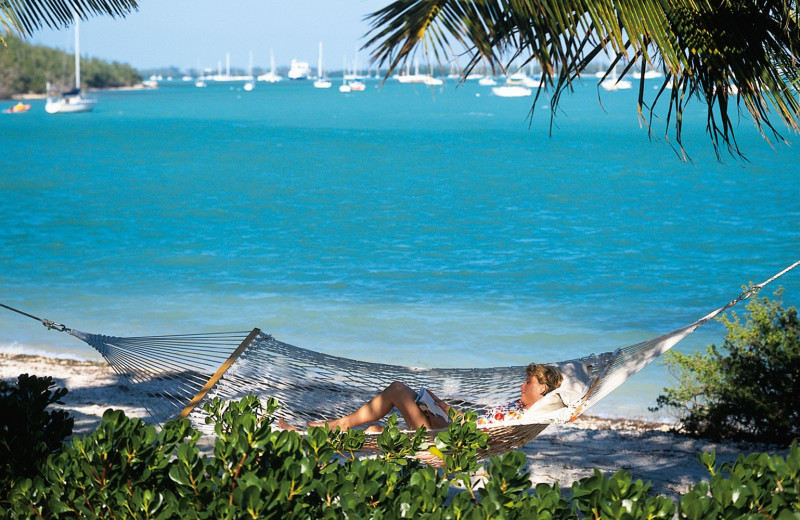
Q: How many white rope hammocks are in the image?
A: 1